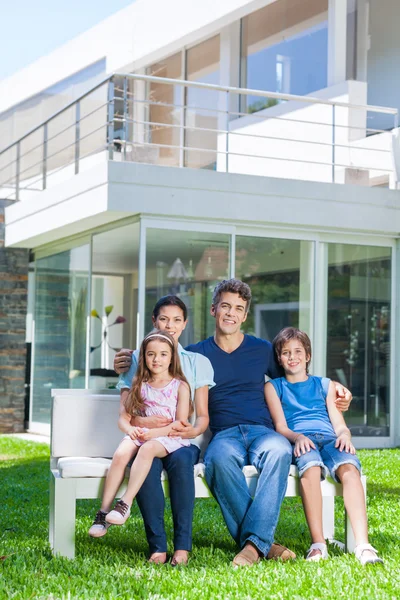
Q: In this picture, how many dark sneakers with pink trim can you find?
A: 2